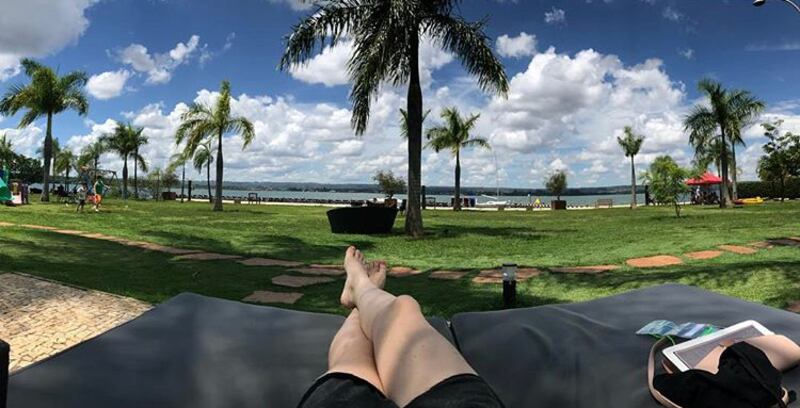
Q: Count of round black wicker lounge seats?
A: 1